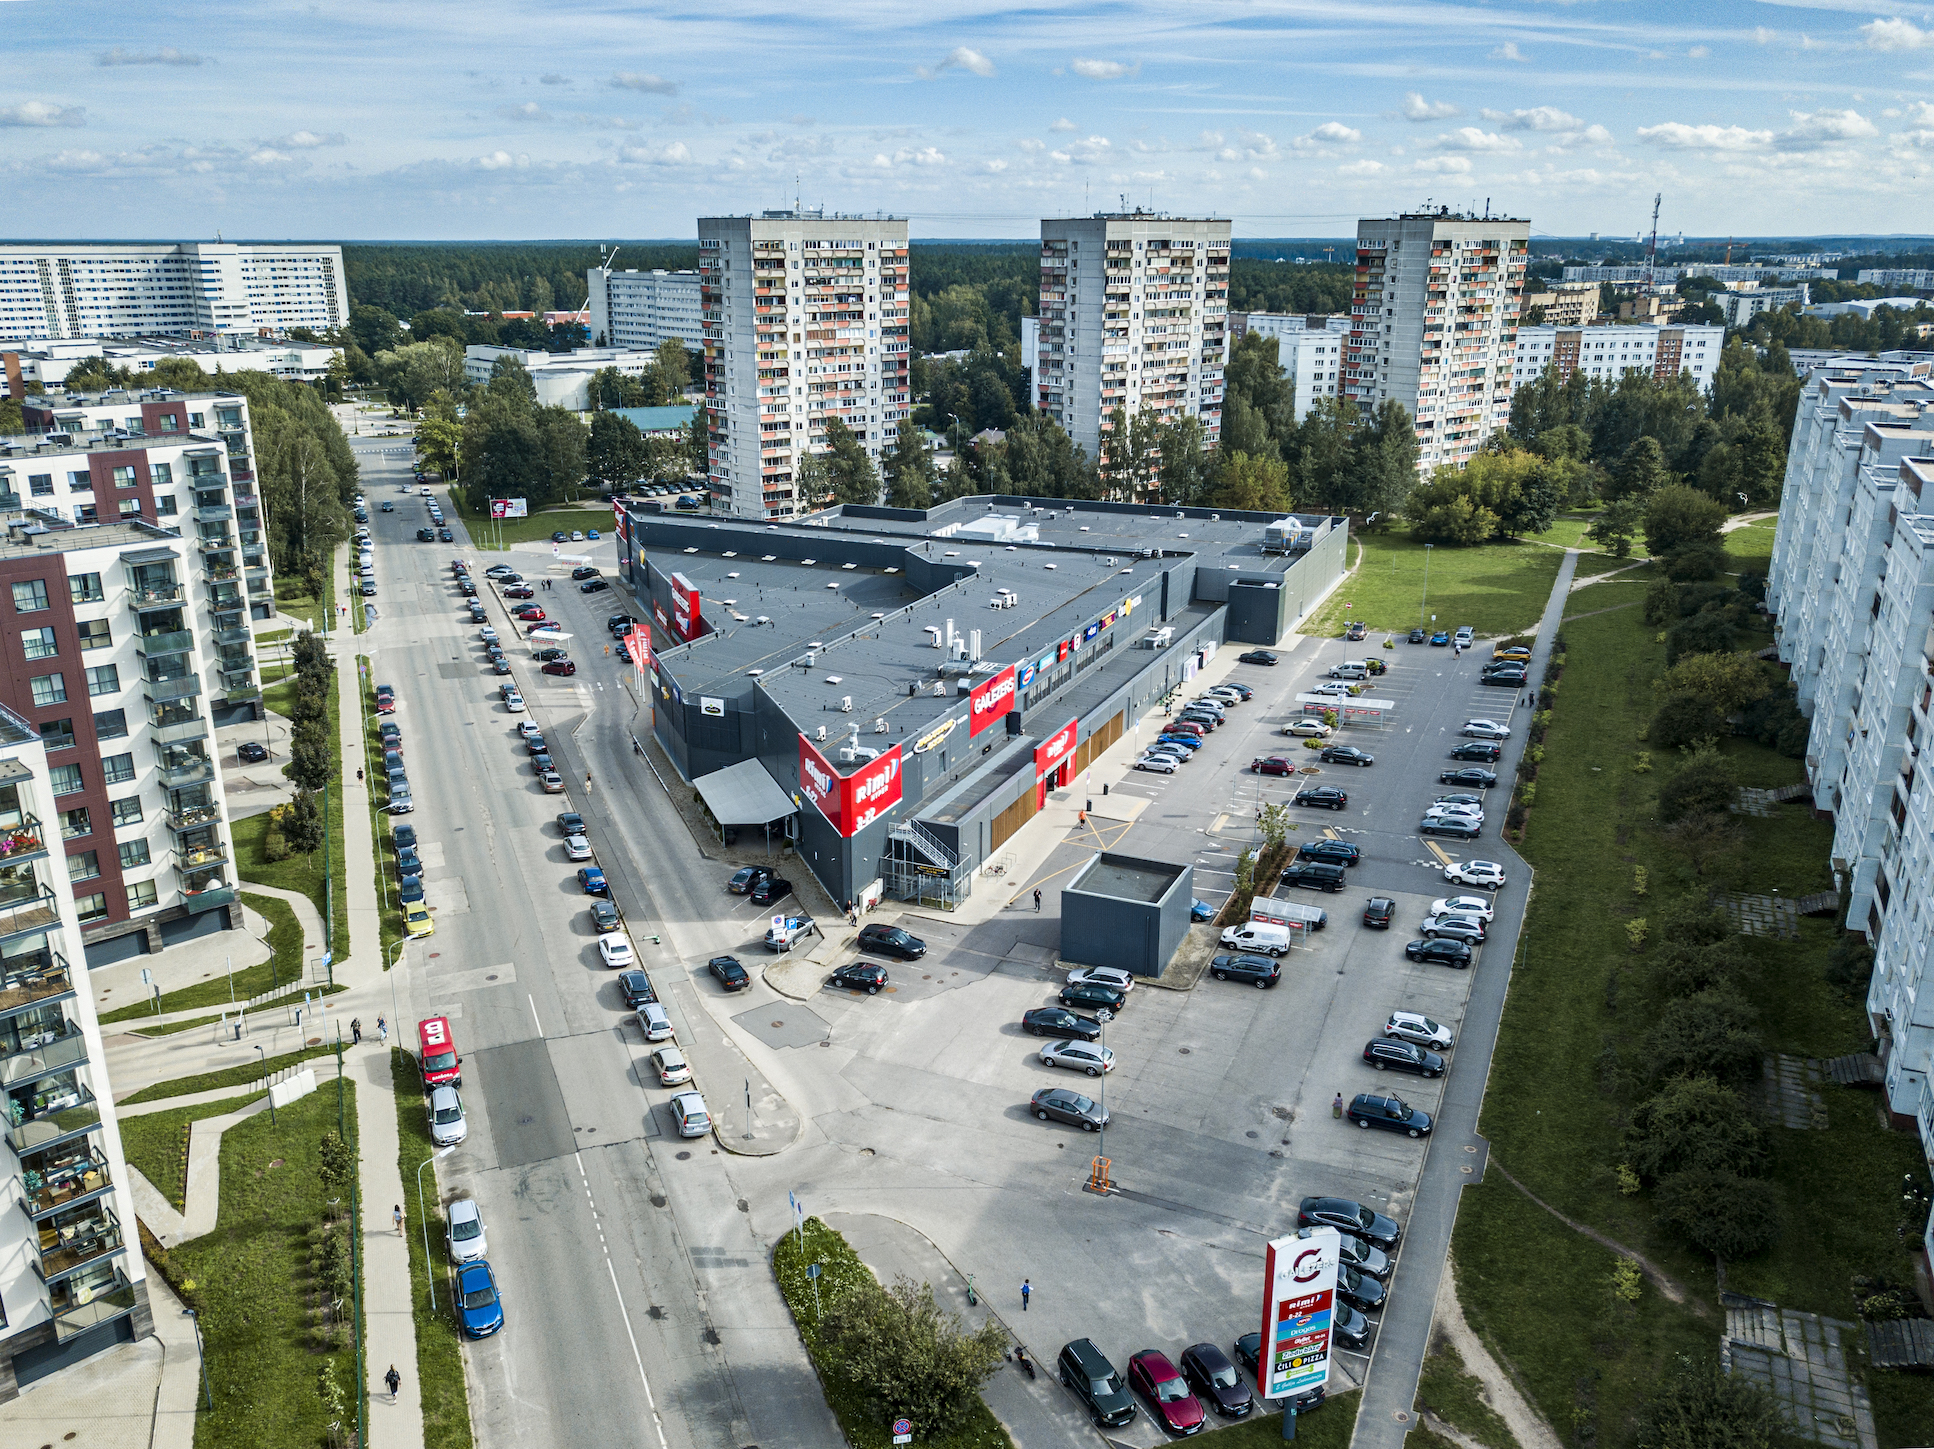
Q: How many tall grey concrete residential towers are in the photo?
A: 3